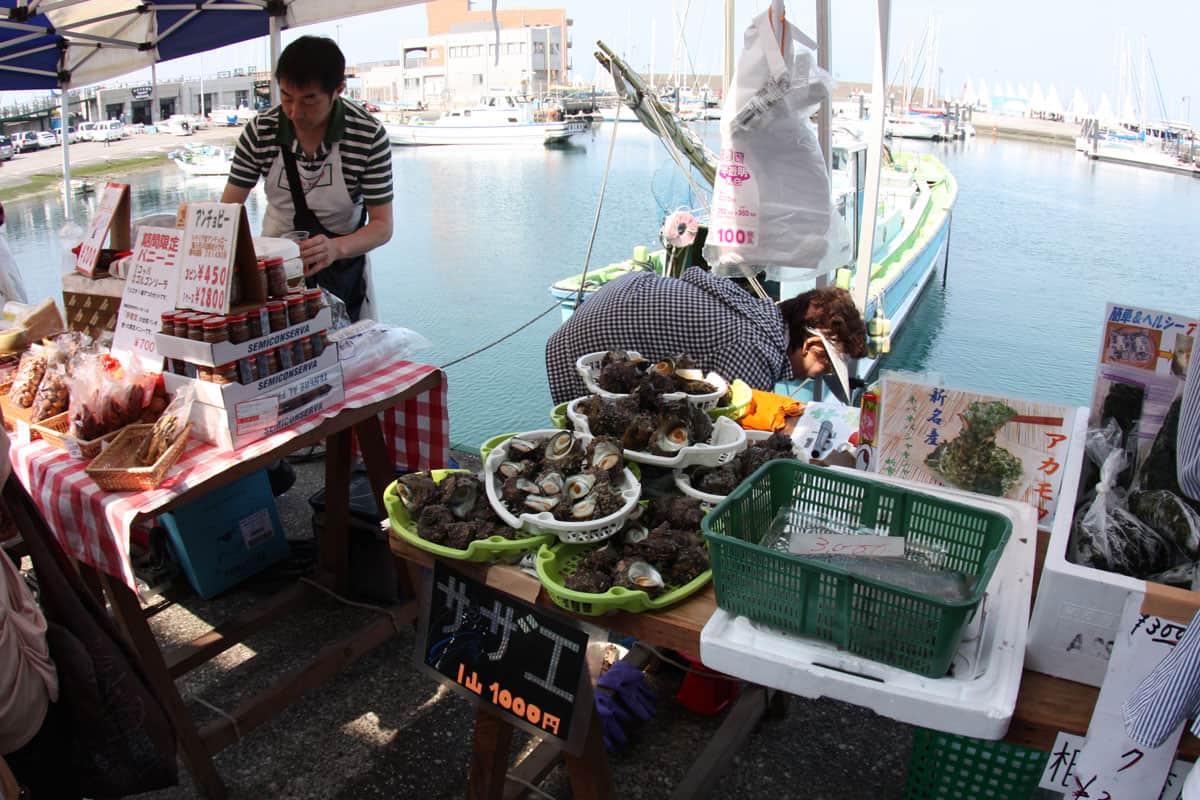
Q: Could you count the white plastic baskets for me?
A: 4